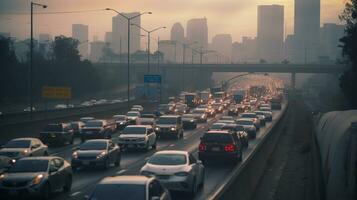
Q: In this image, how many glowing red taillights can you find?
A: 2